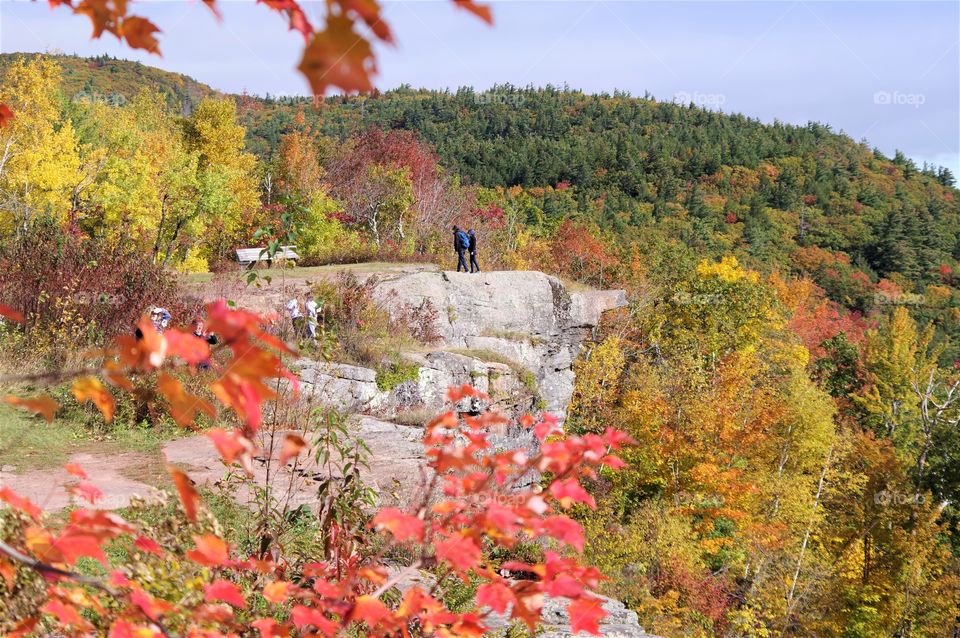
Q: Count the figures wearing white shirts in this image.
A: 2